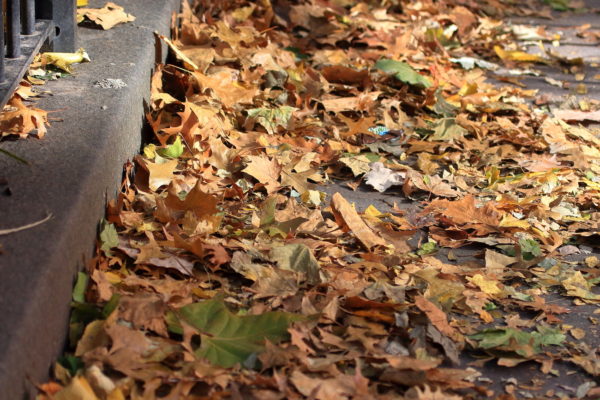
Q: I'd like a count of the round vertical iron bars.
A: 3